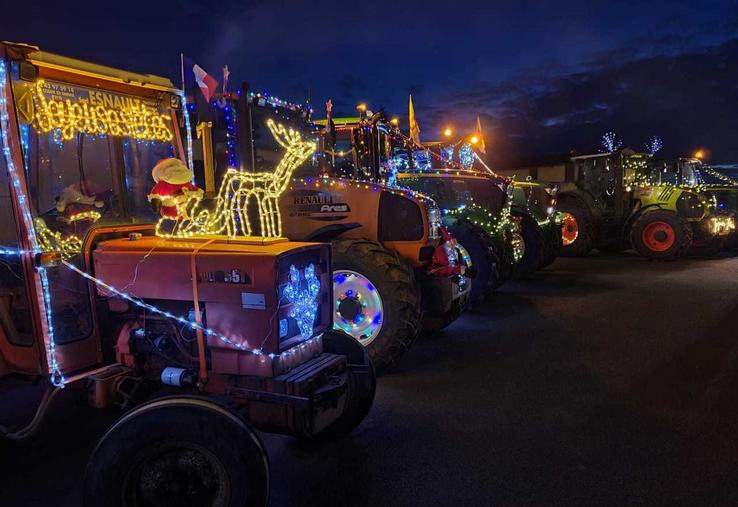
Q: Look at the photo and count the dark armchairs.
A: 0